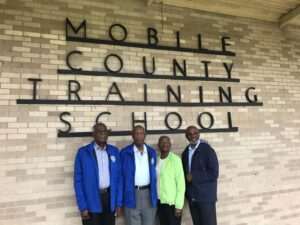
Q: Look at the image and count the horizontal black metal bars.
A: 4